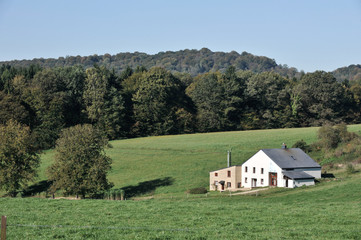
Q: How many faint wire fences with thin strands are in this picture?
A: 1